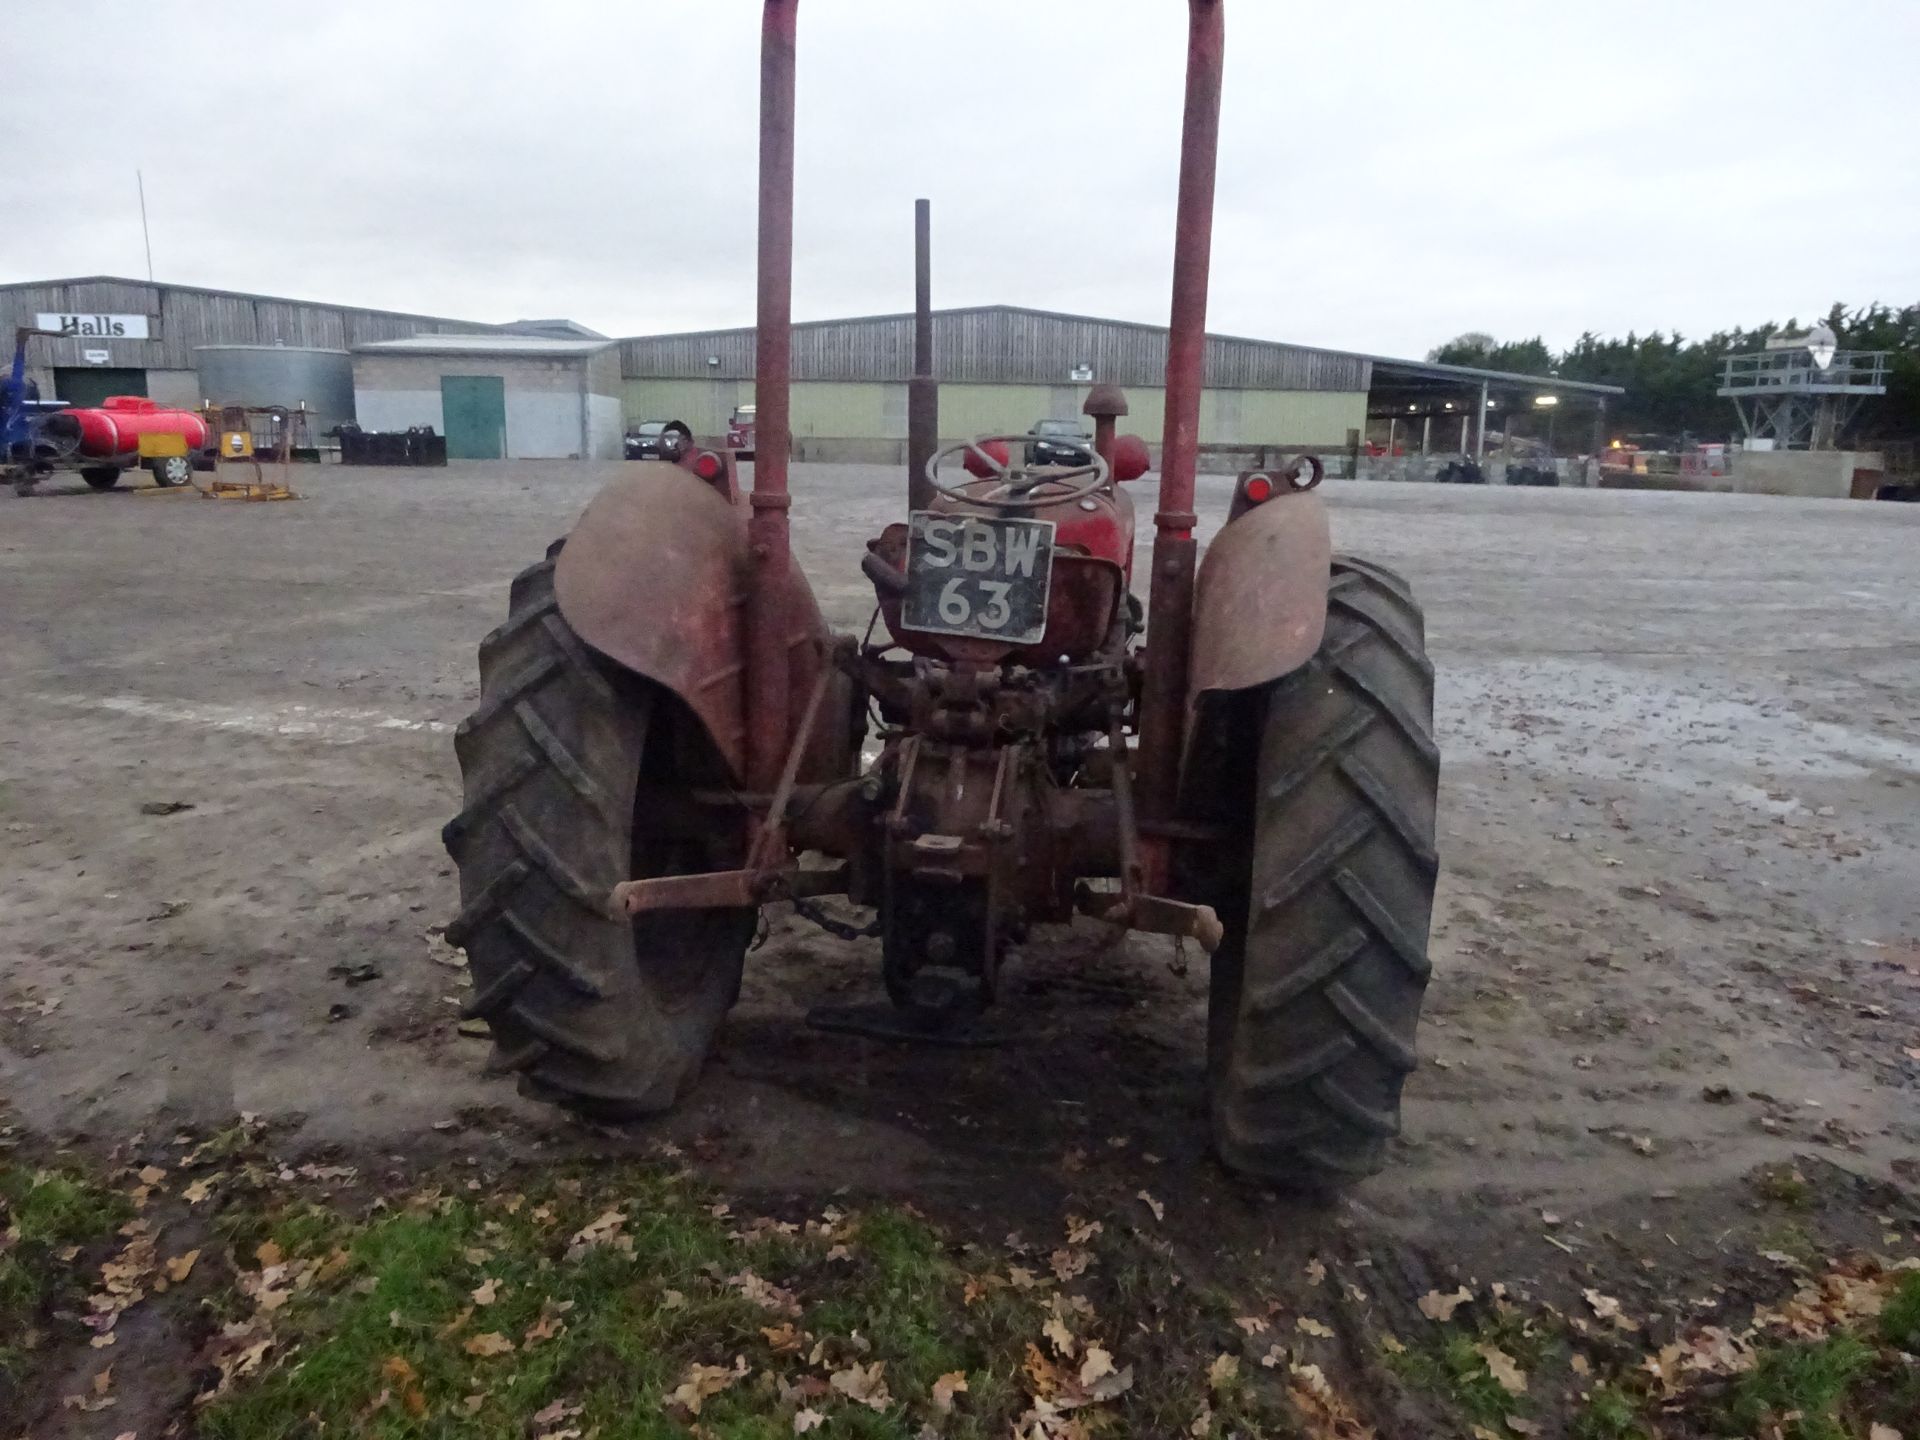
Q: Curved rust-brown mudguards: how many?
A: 2